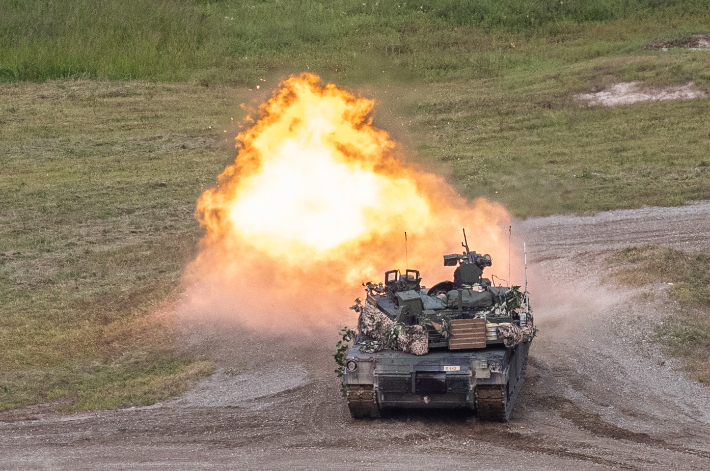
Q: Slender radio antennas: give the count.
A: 3